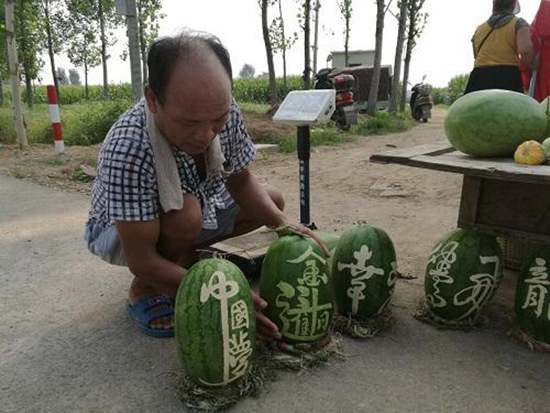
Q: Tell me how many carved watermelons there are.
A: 5